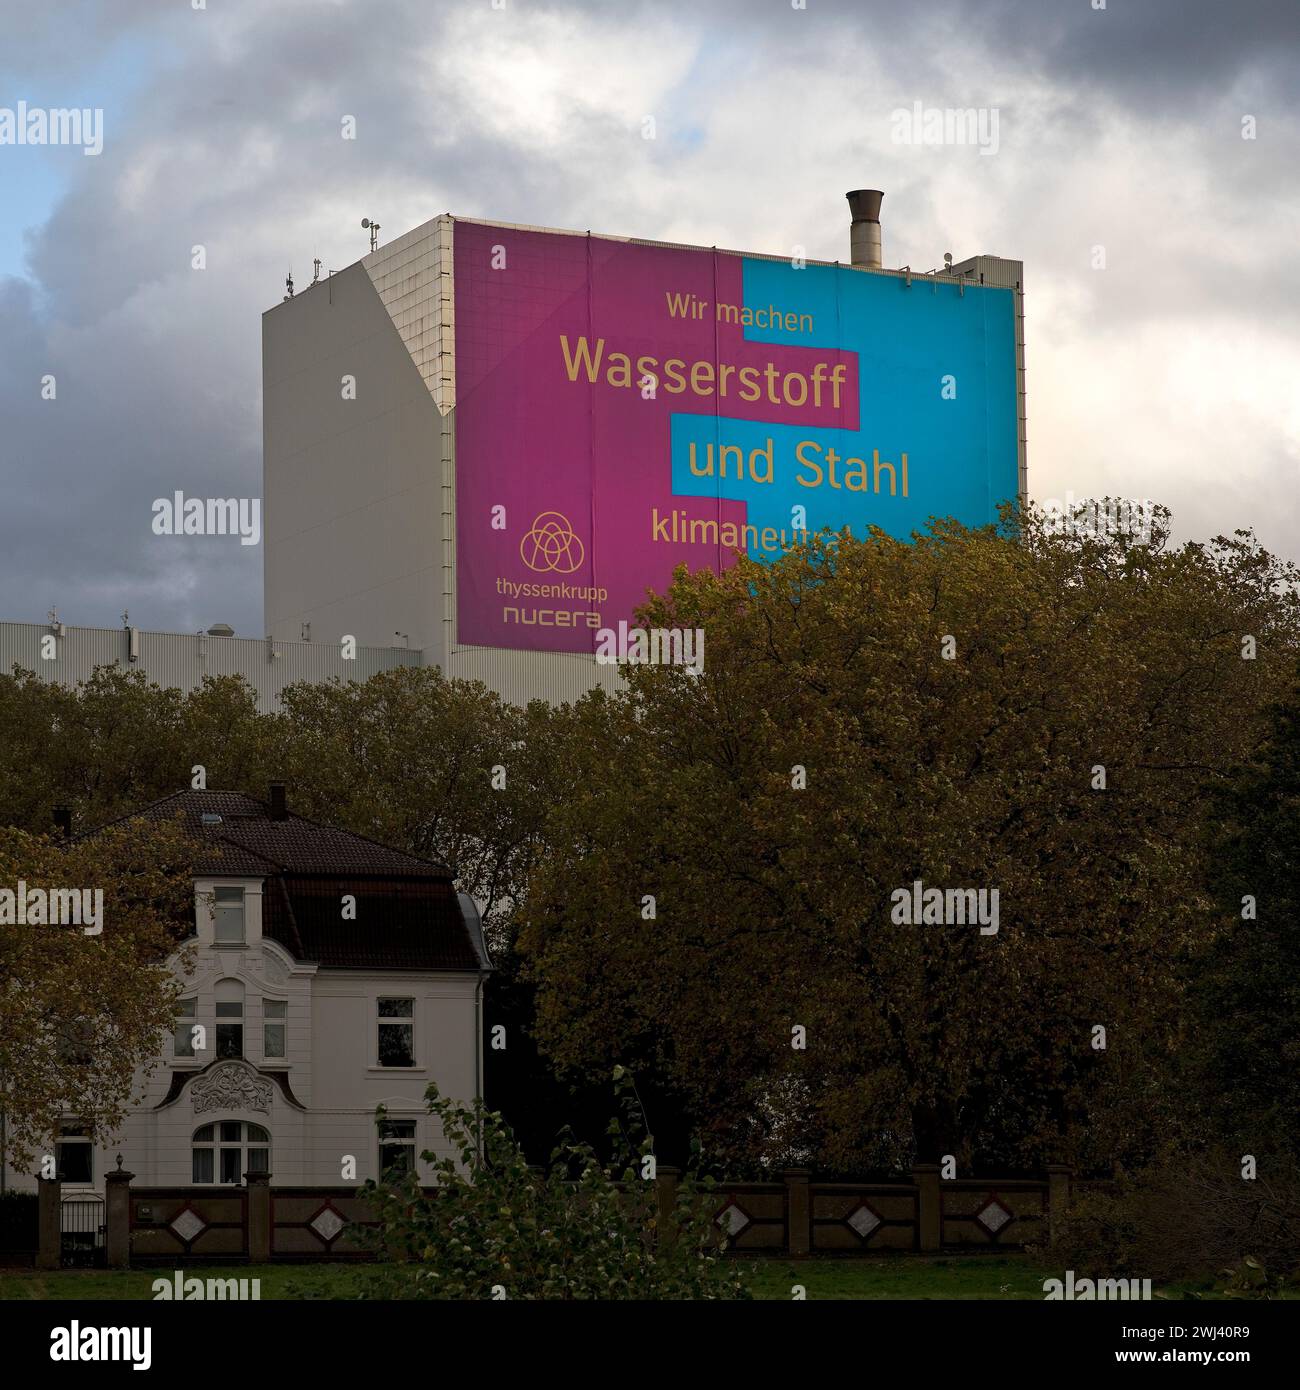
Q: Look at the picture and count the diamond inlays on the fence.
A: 5